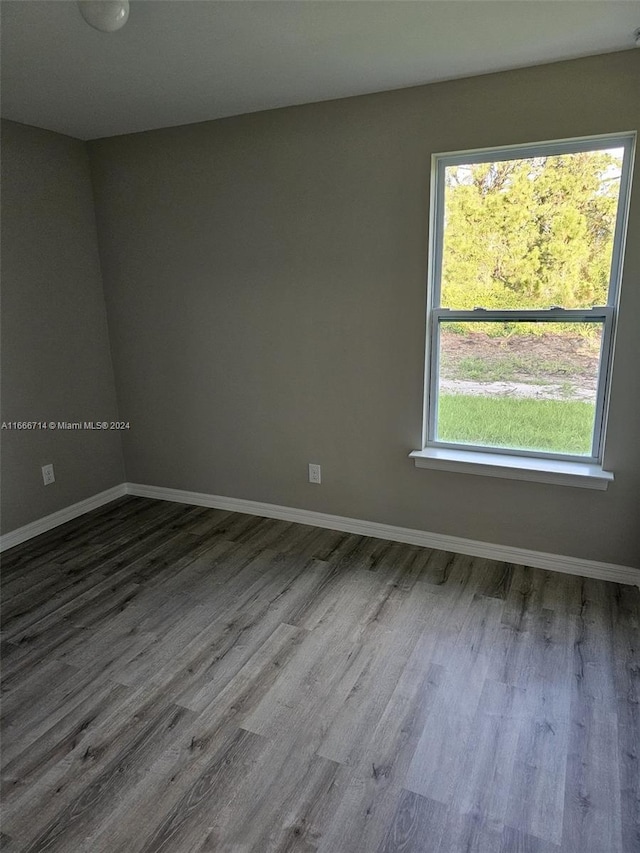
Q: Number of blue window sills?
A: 0